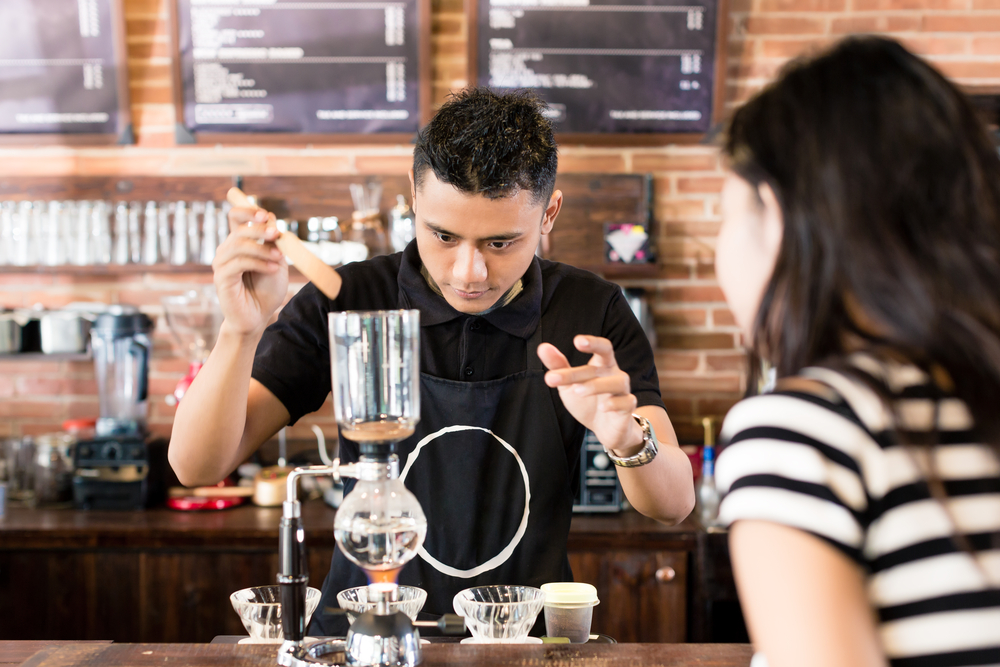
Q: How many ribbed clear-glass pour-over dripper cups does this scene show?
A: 3